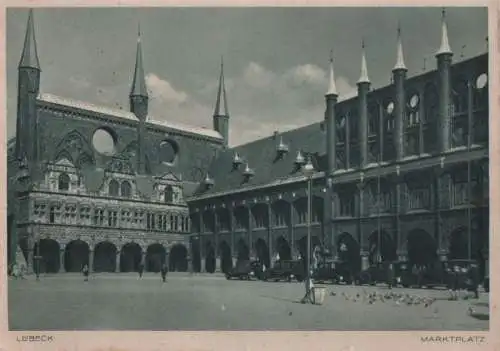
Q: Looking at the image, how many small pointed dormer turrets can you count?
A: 5